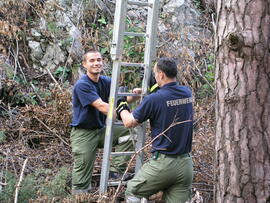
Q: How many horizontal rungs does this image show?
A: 7